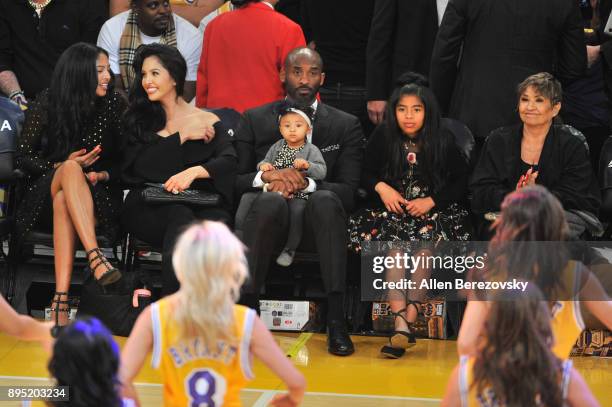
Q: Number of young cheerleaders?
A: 4